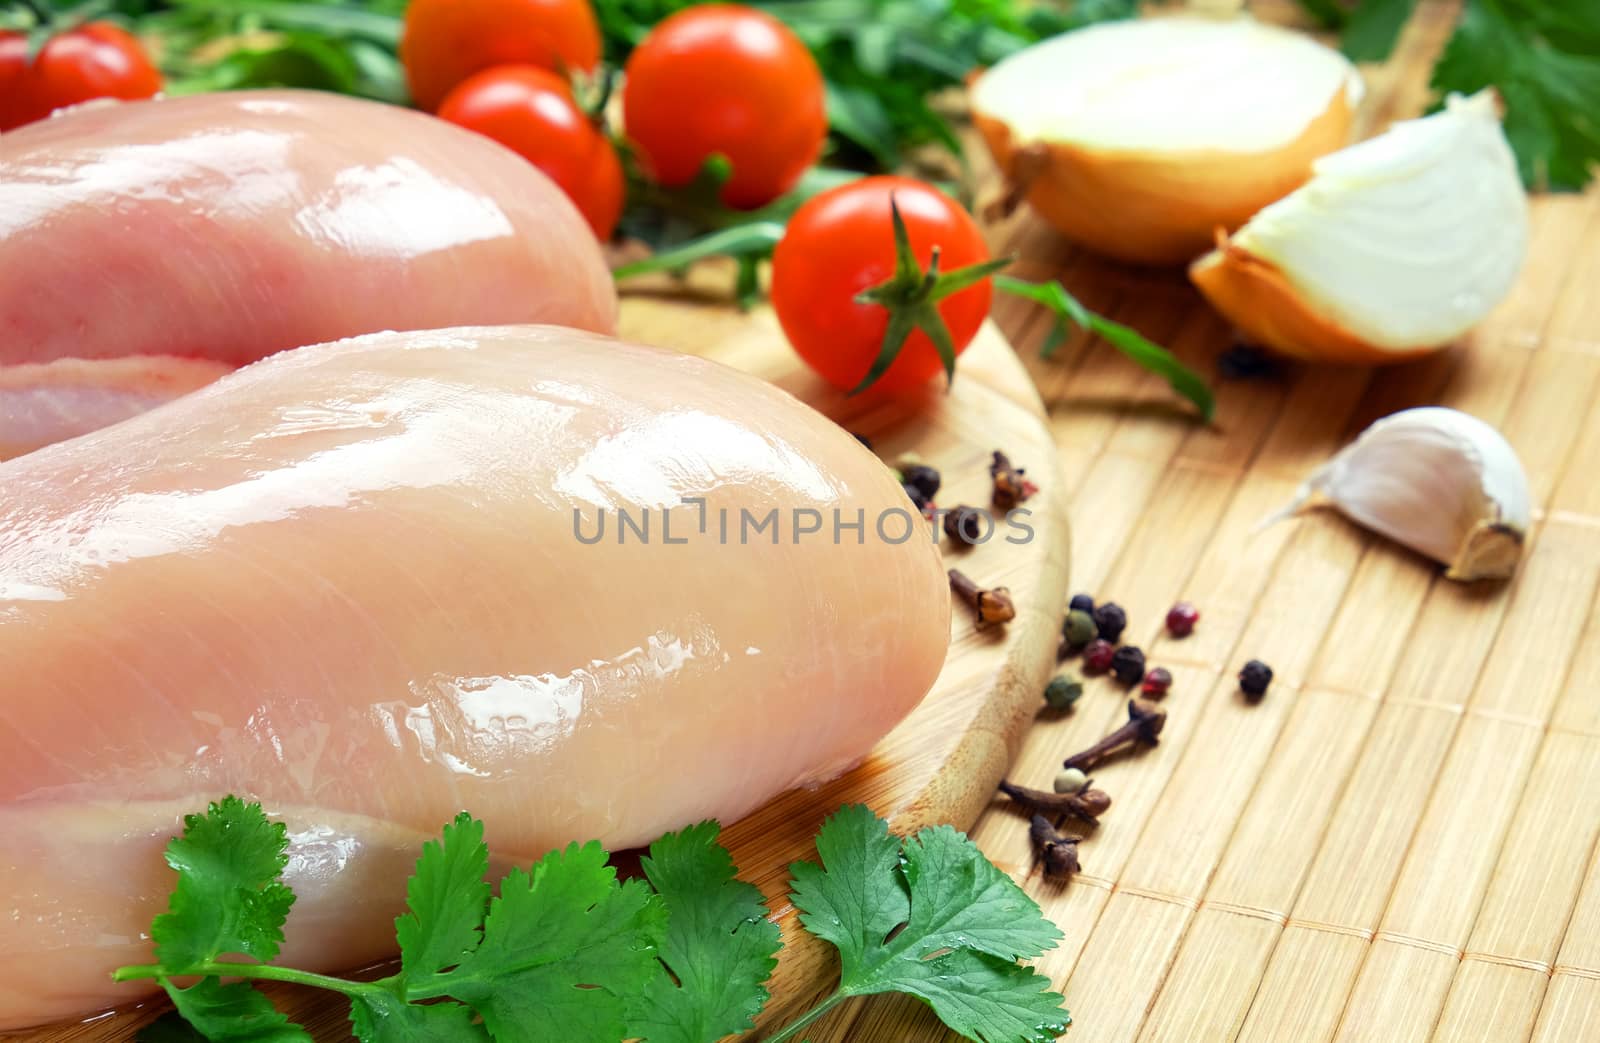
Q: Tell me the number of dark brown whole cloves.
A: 5